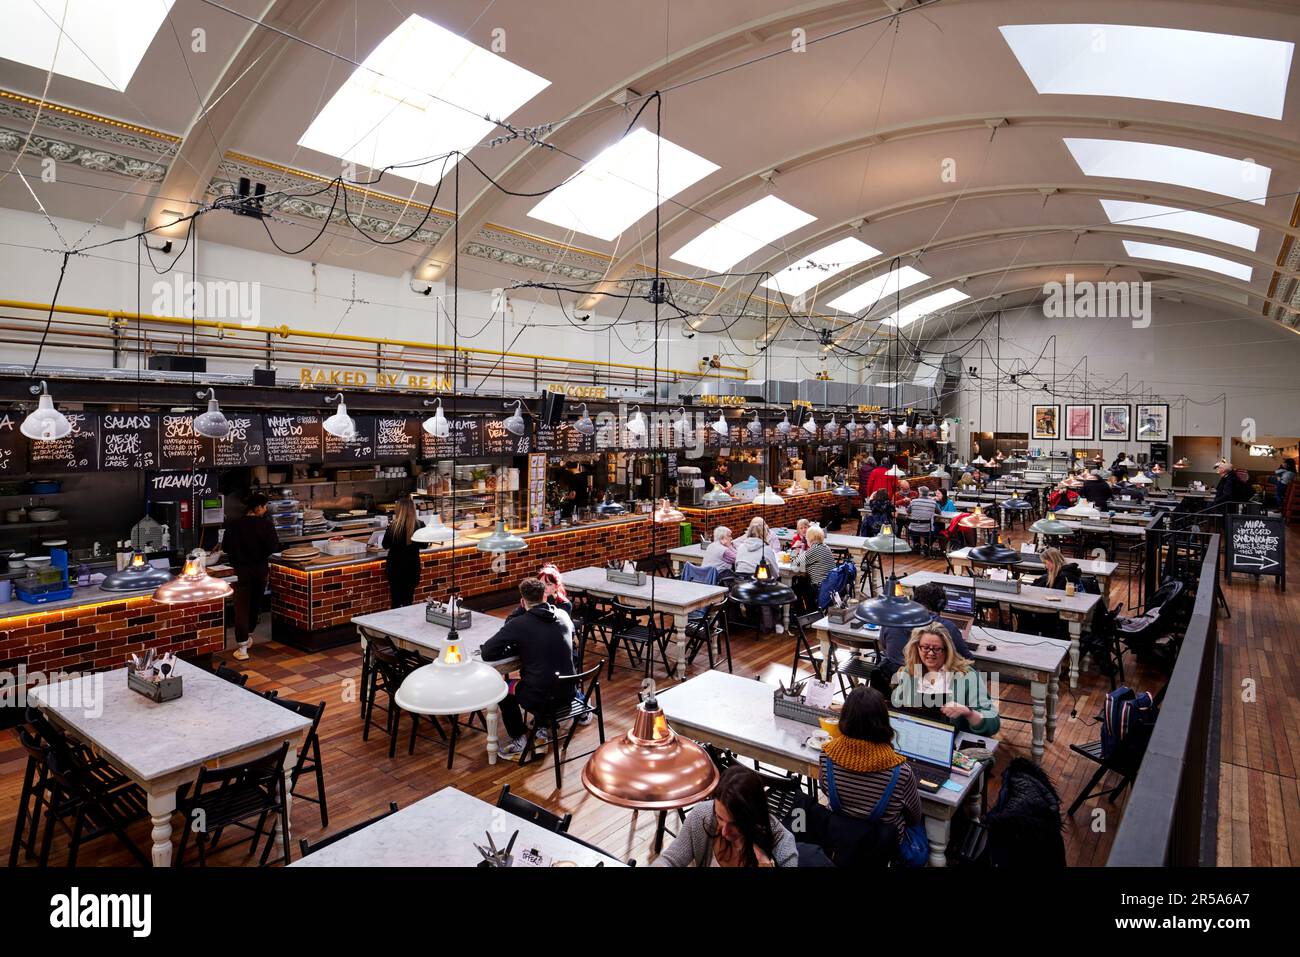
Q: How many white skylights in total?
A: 11